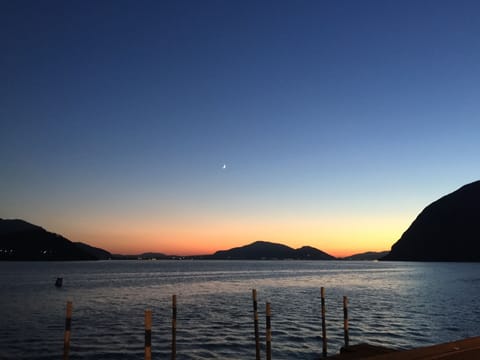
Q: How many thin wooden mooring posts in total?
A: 7